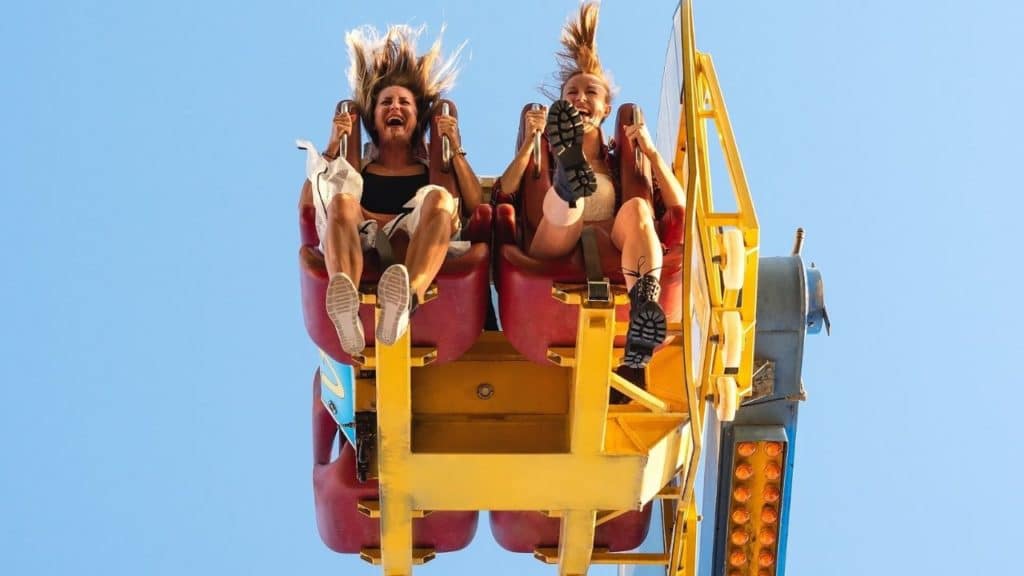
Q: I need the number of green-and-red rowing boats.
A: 0